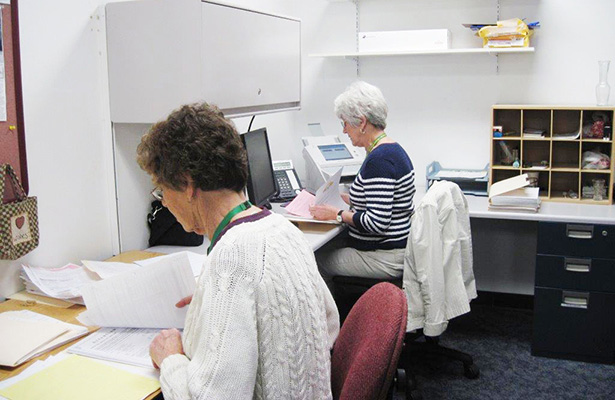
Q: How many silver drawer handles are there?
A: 3